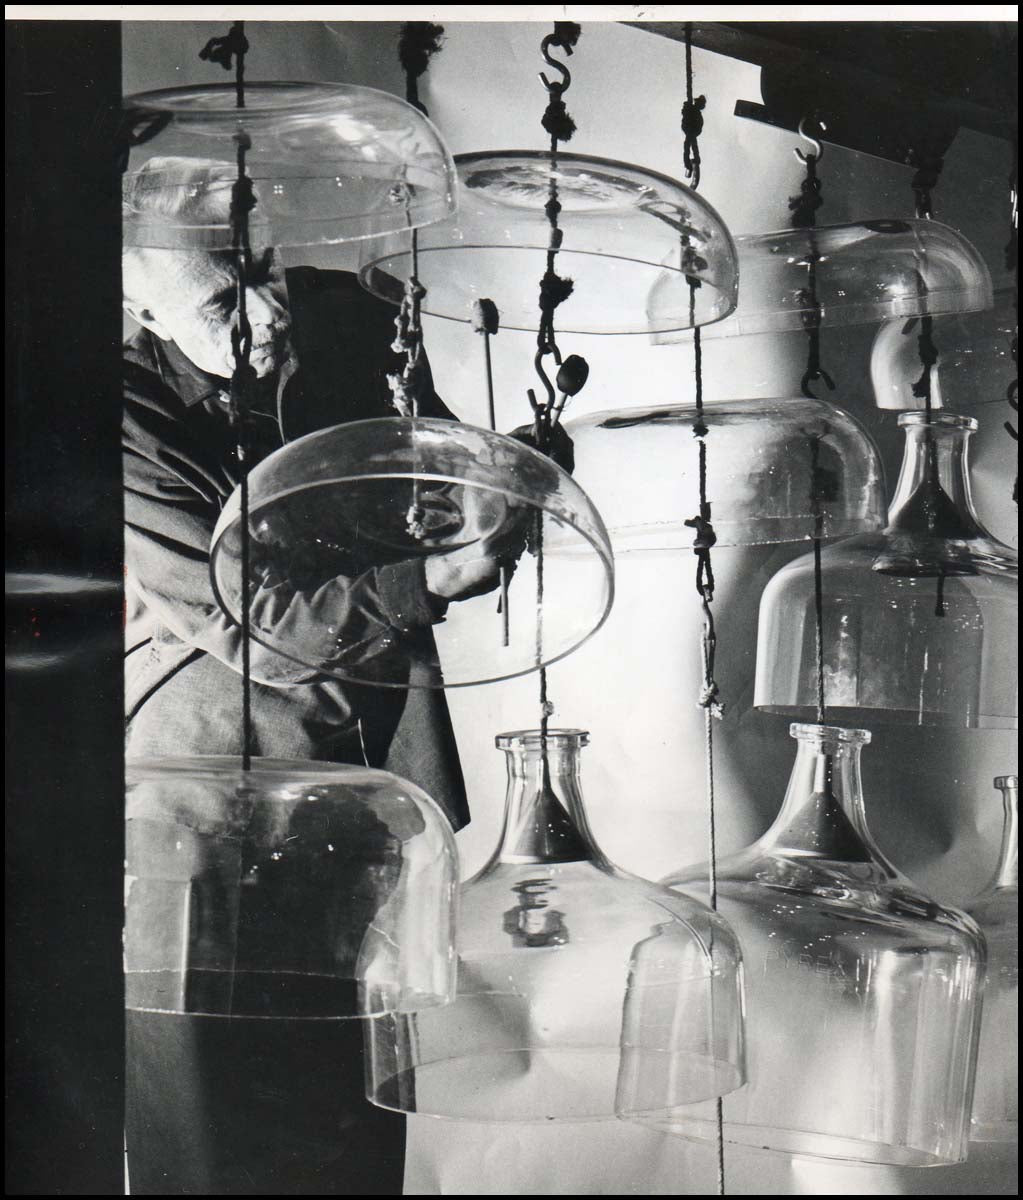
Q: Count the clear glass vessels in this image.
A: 11